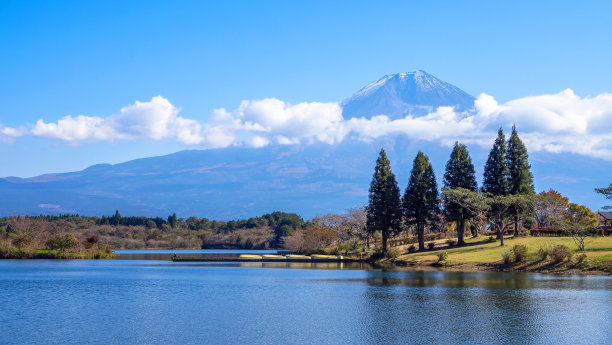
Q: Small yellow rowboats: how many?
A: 4